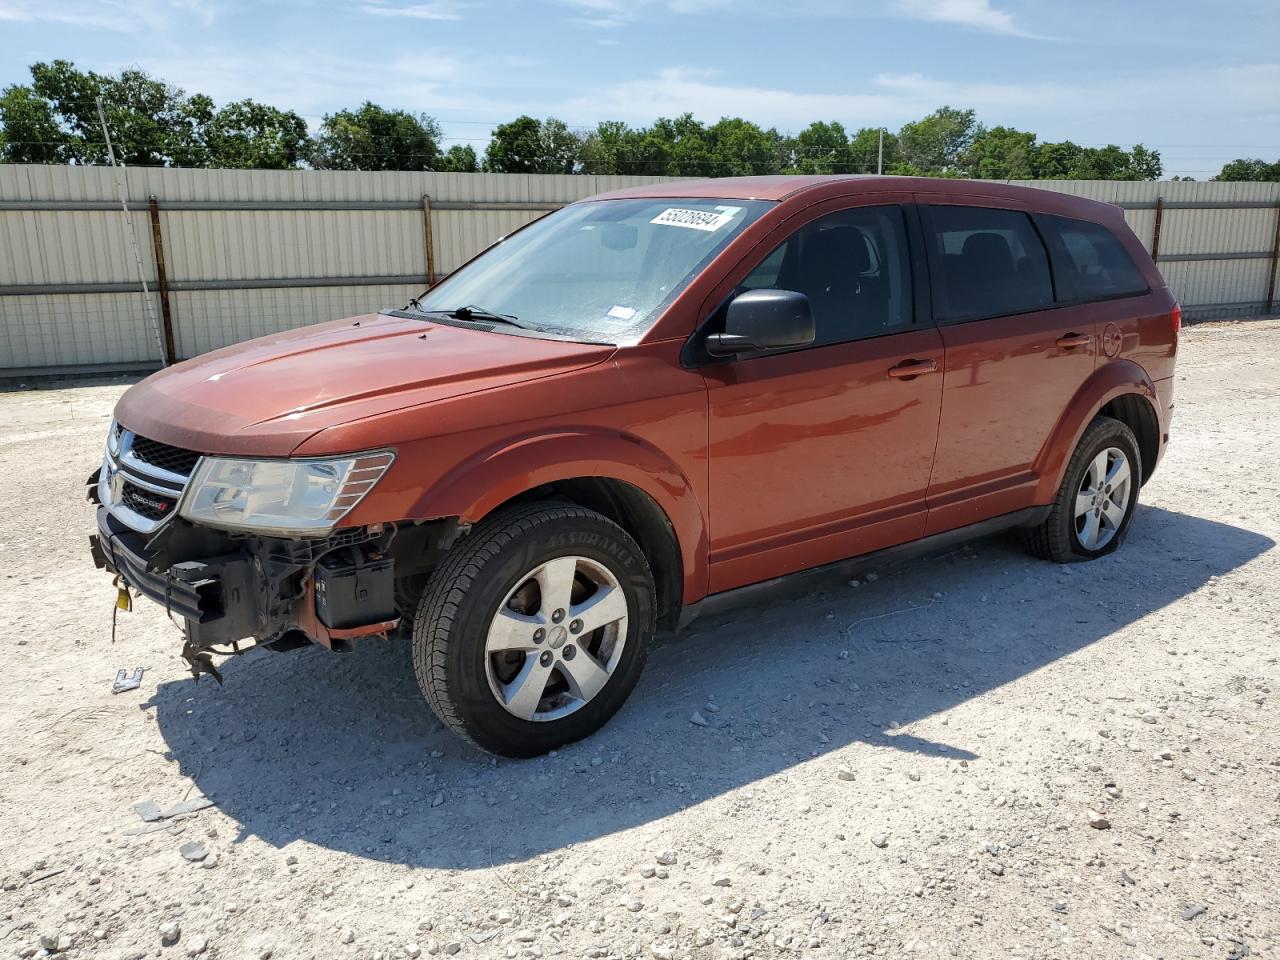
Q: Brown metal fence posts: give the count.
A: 4